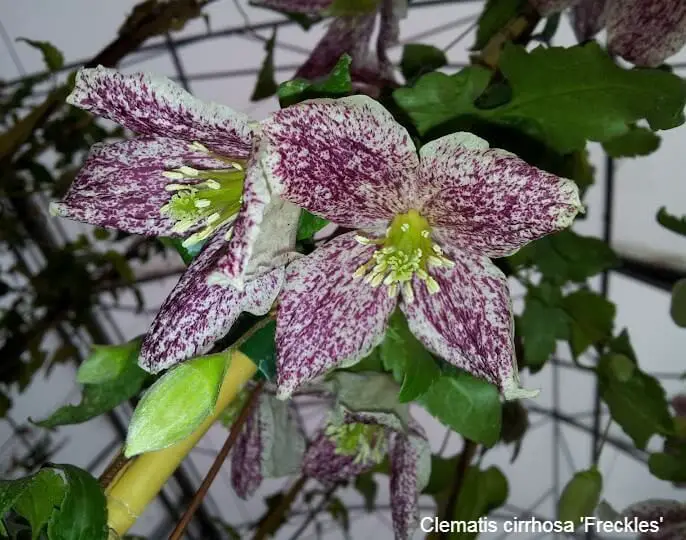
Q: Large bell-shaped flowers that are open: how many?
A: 2